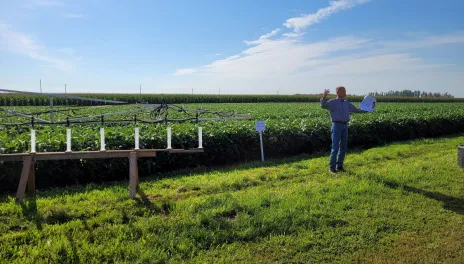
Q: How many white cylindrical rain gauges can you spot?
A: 6